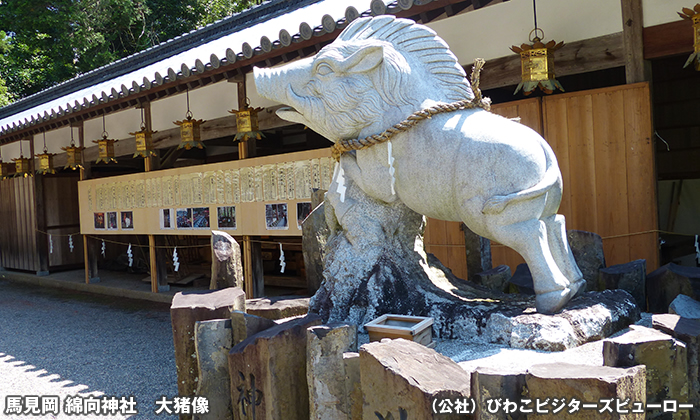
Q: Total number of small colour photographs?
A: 9